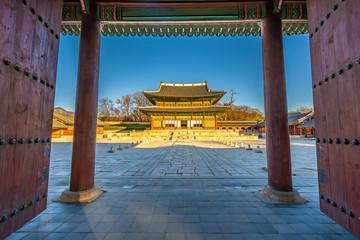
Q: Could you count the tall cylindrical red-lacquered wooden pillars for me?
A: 2